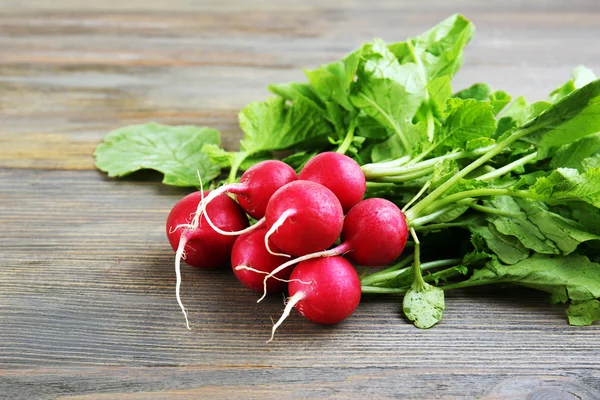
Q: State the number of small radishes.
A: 7